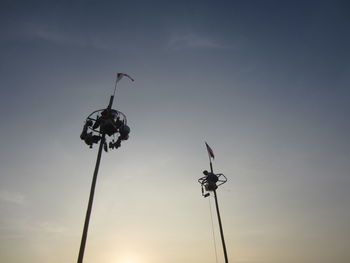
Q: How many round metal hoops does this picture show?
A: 2